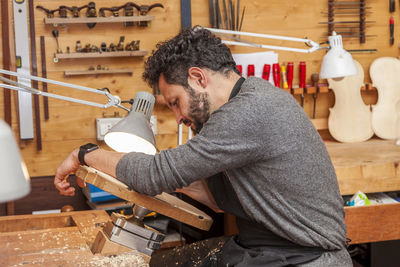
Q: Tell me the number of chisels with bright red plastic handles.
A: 6